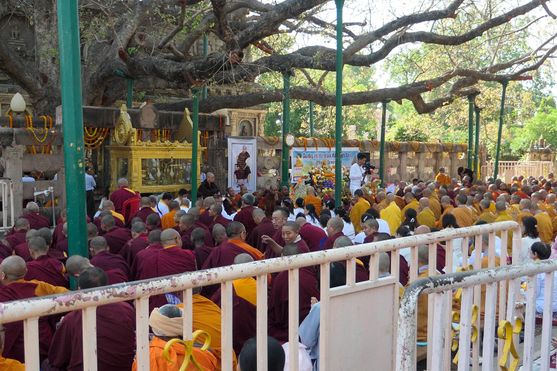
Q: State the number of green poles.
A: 11